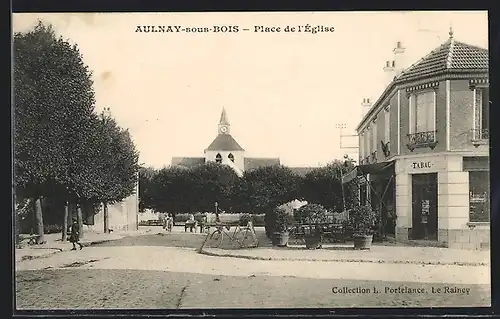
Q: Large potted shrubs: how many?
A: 3